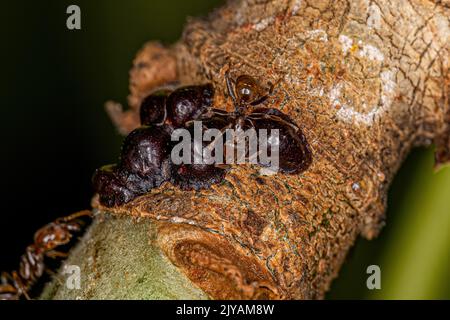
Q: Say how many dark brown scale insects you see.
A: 6